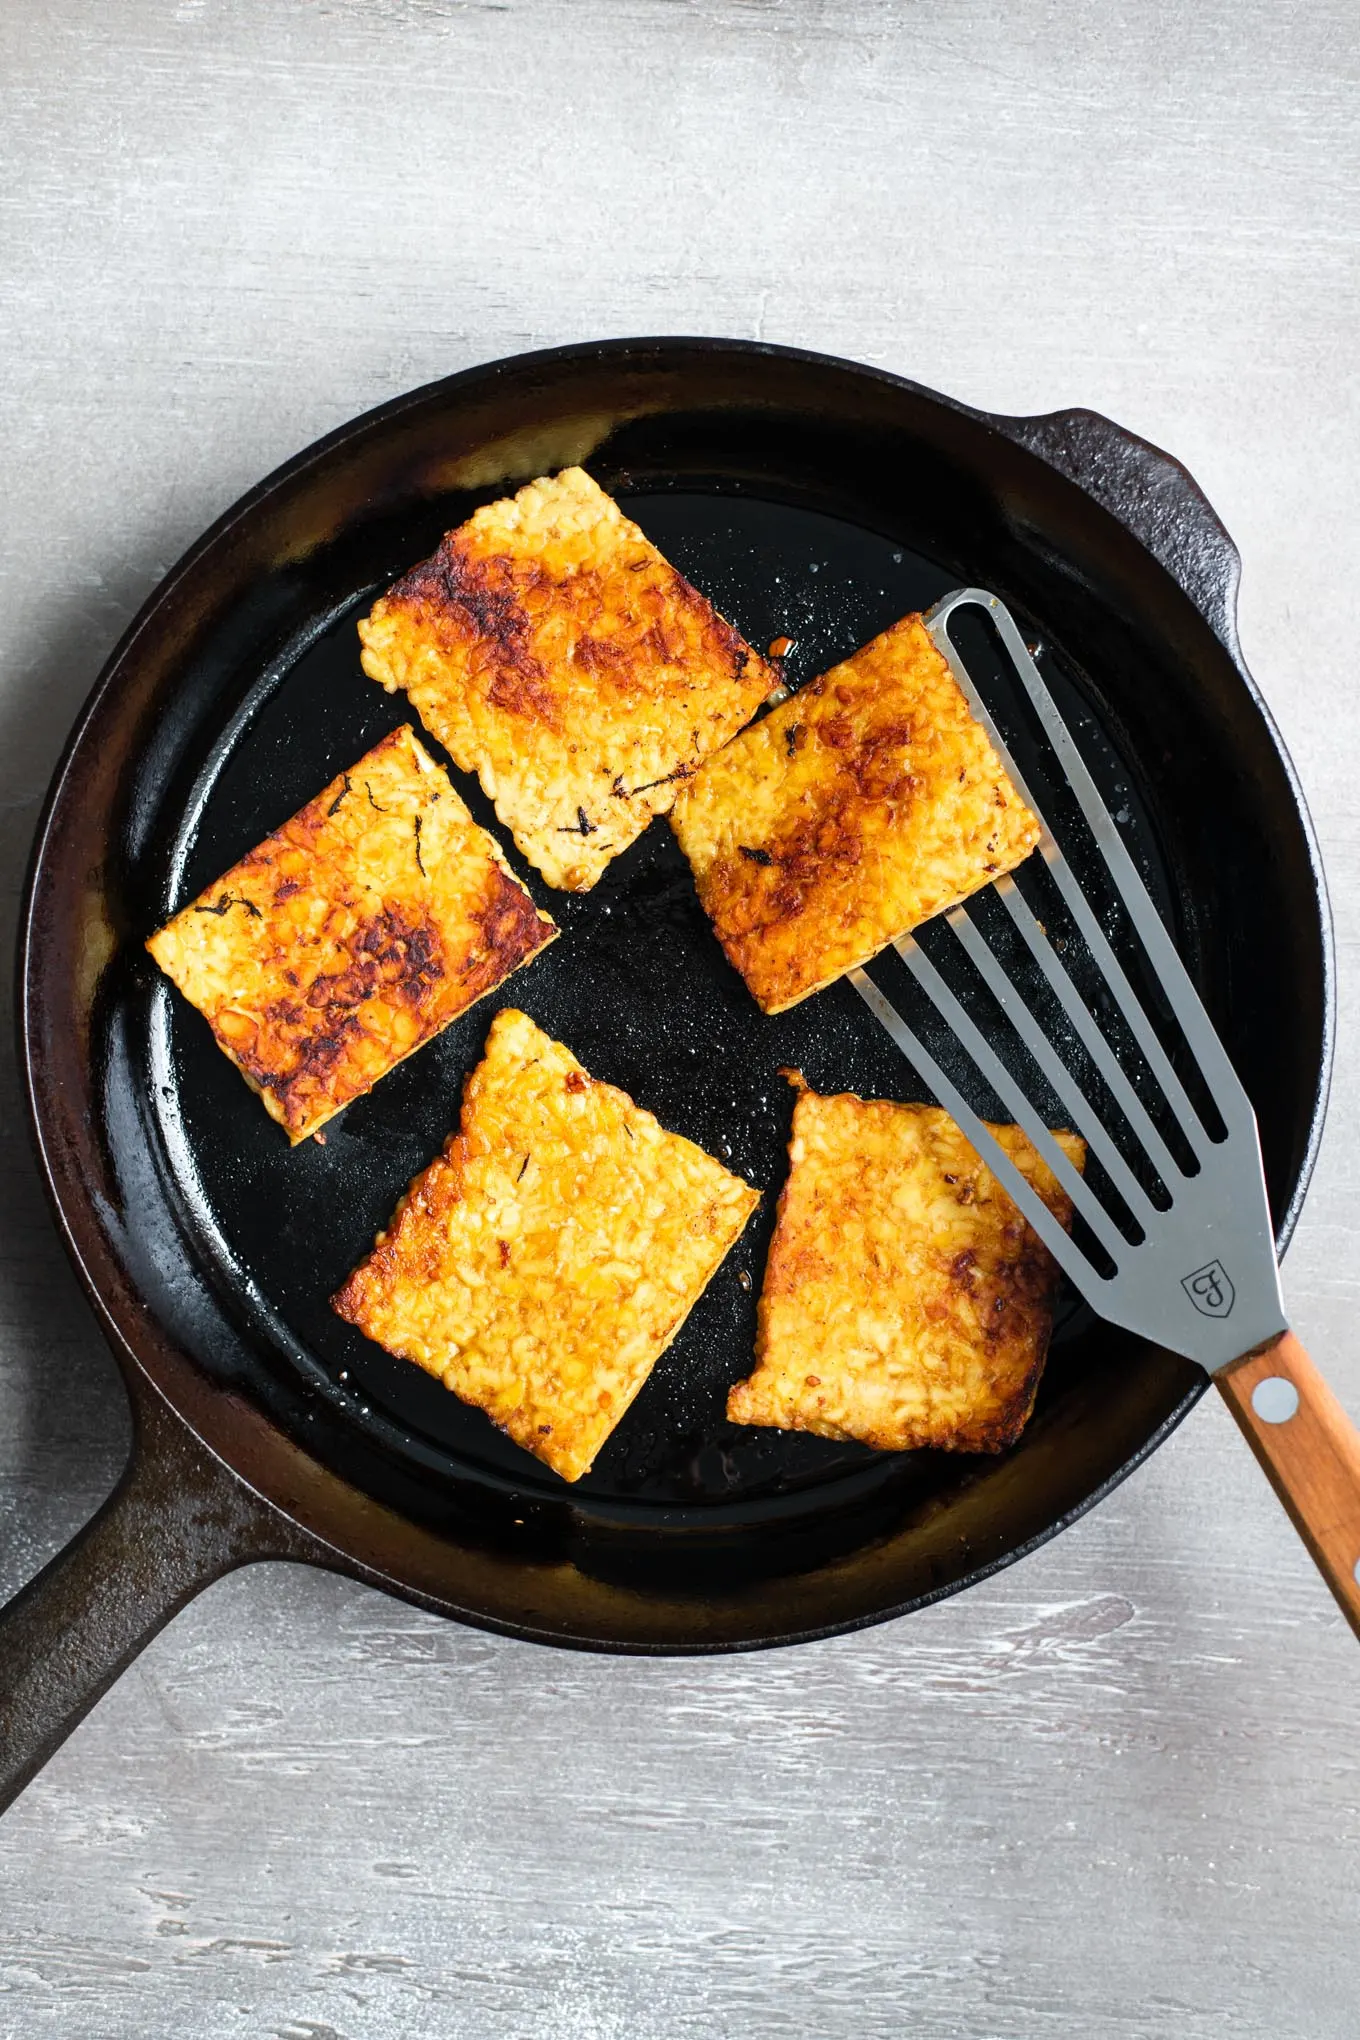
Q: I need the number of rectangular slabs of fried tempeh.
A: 5